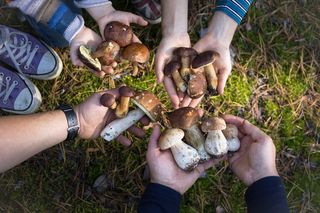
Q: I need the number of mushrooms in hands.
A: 15